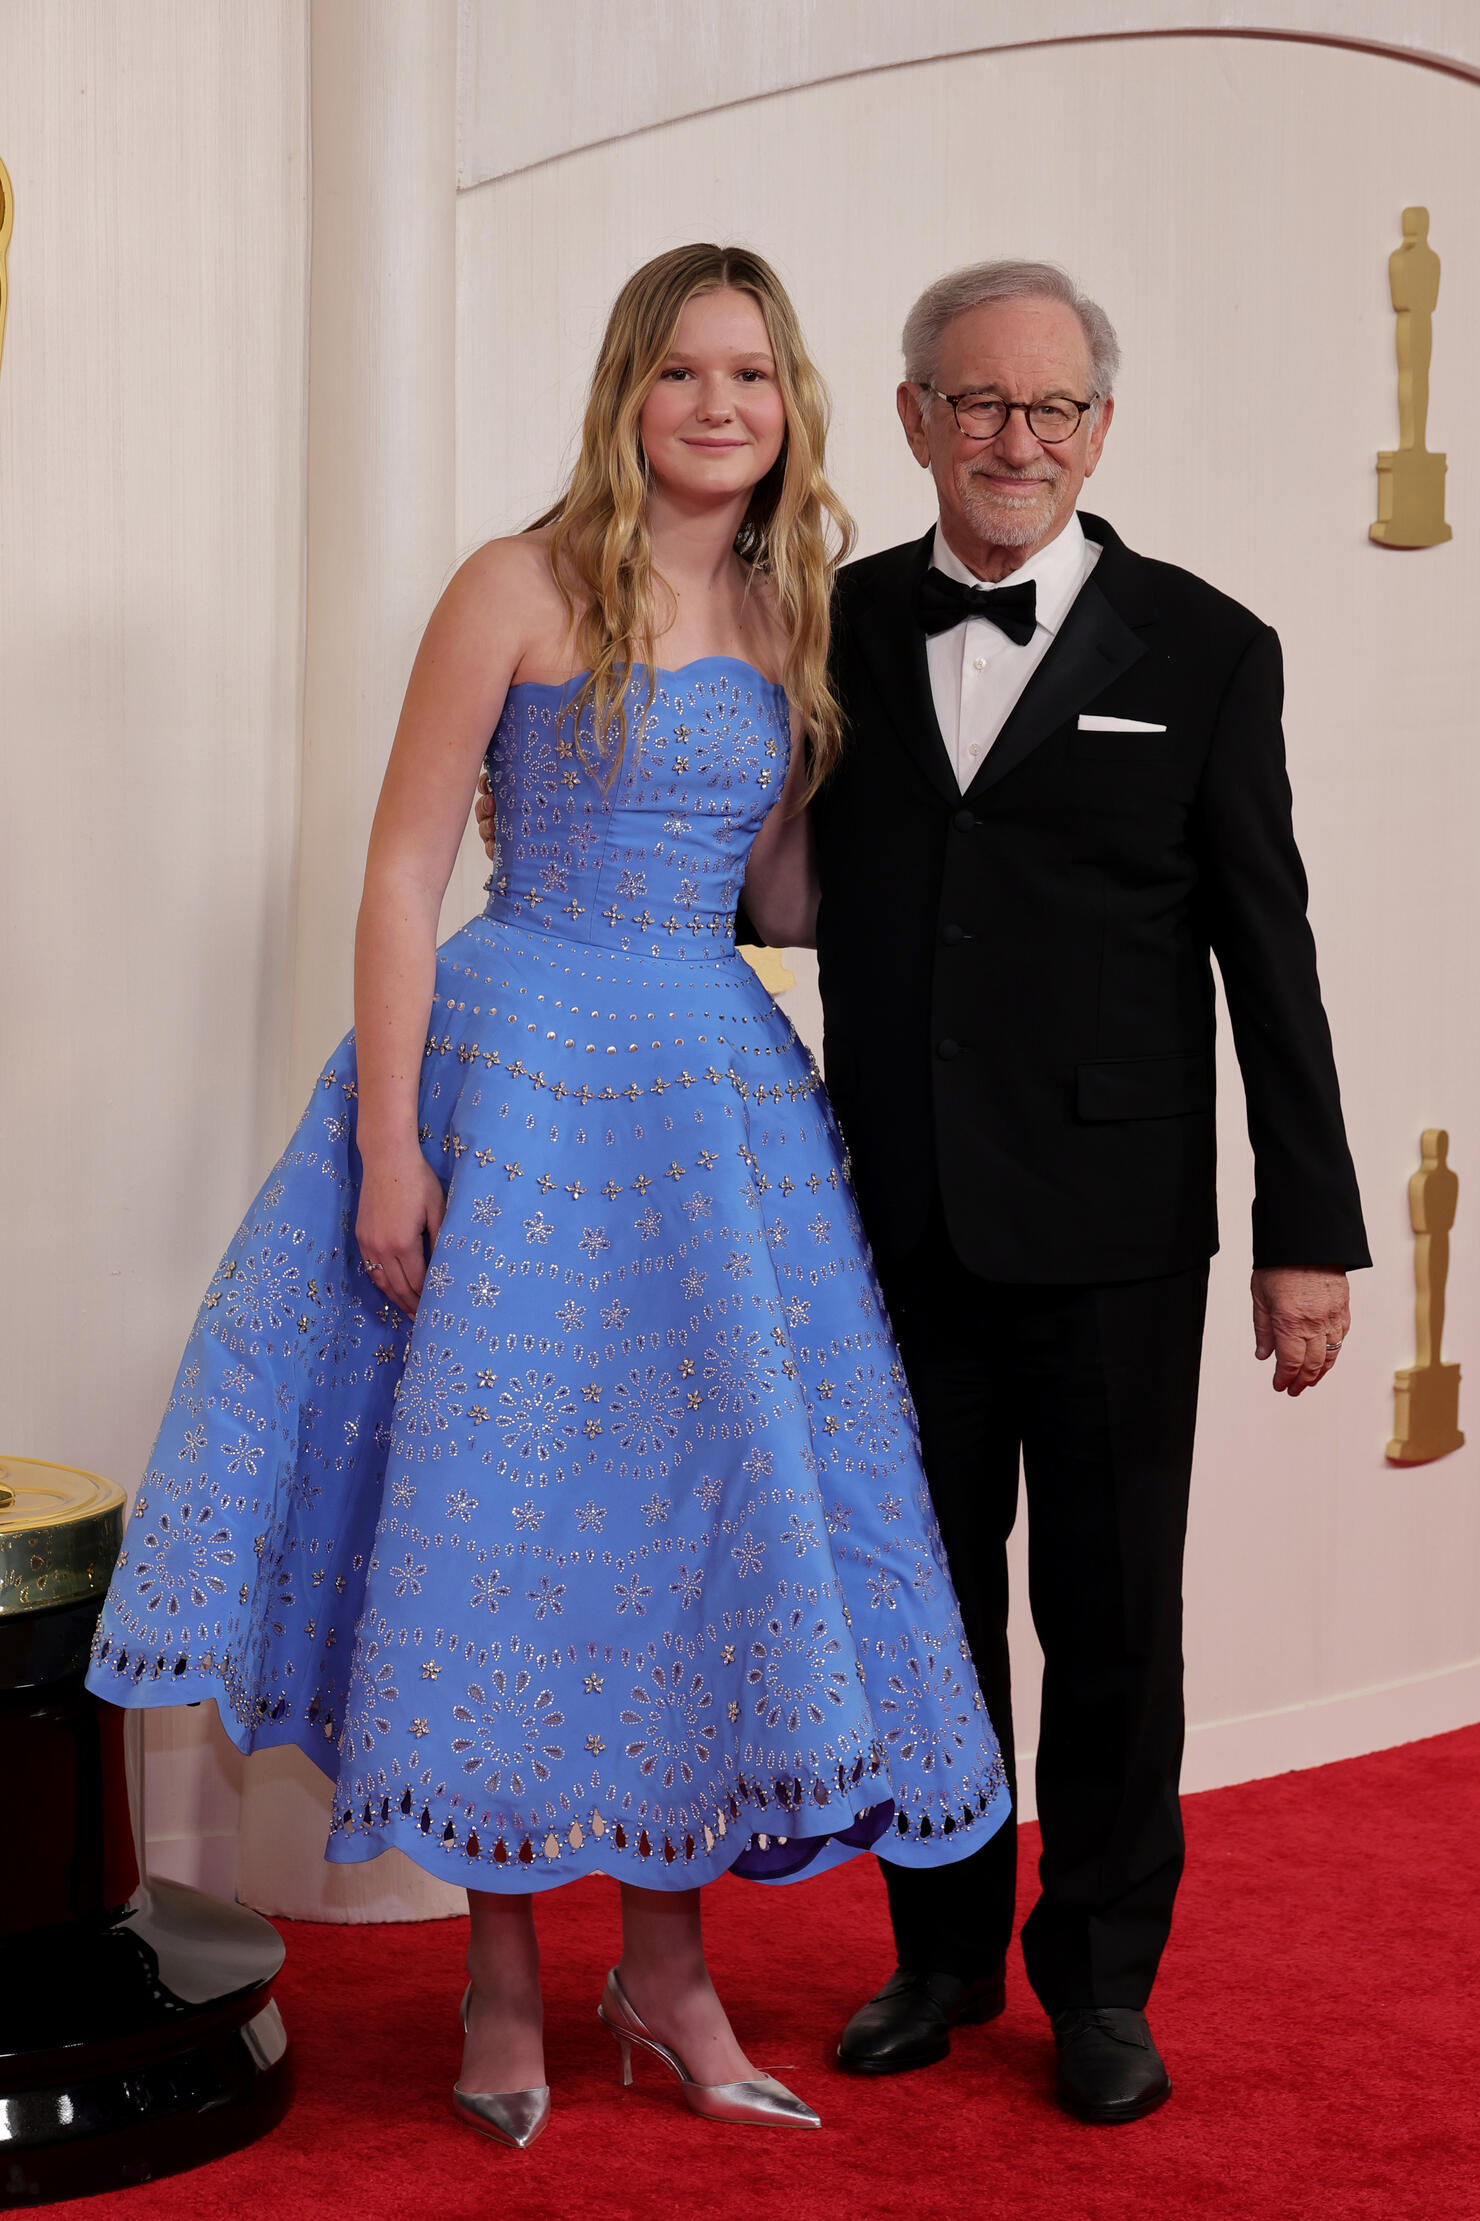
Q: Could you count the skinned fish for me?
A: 0